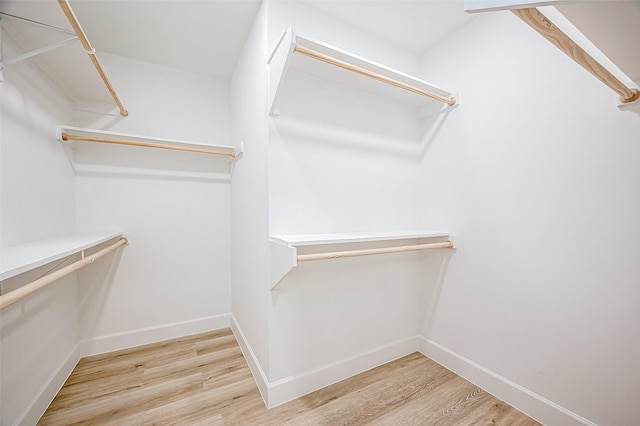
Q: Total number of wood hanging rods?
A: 6